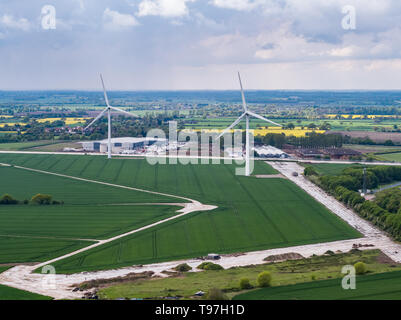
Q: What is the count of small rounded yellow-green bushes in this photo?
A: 3